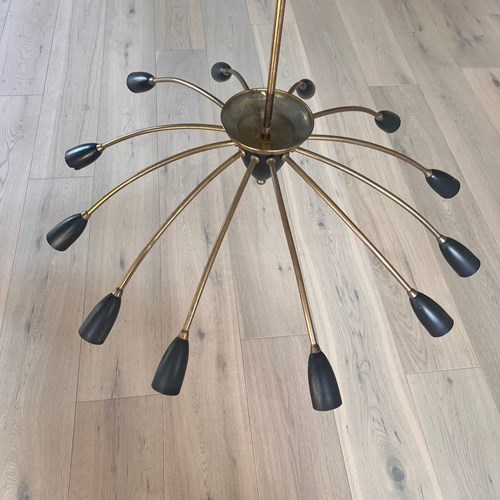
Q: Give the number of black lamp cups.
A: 12